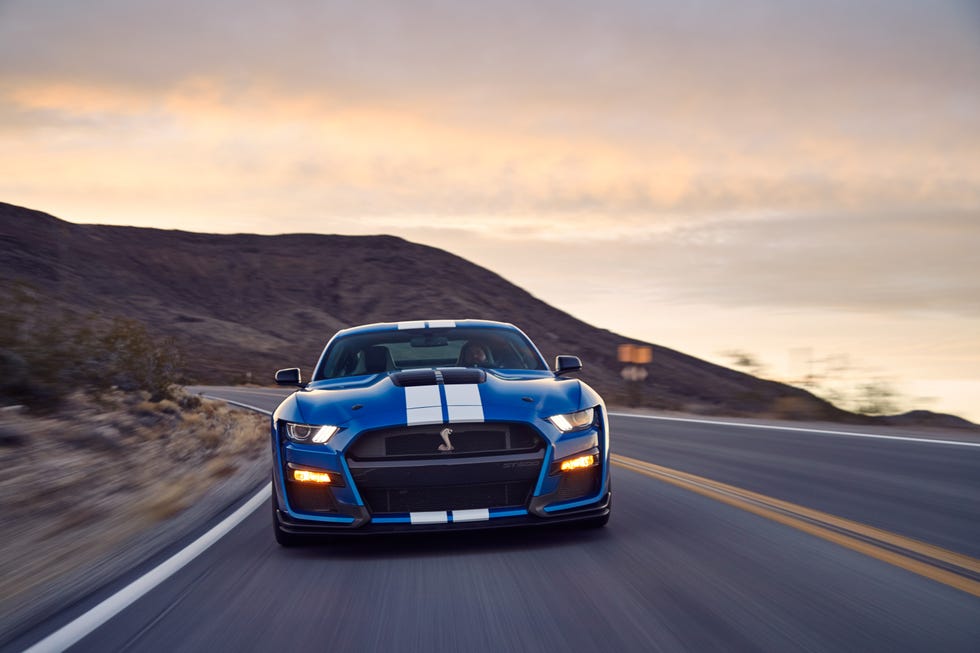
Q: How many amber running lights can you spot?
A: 2